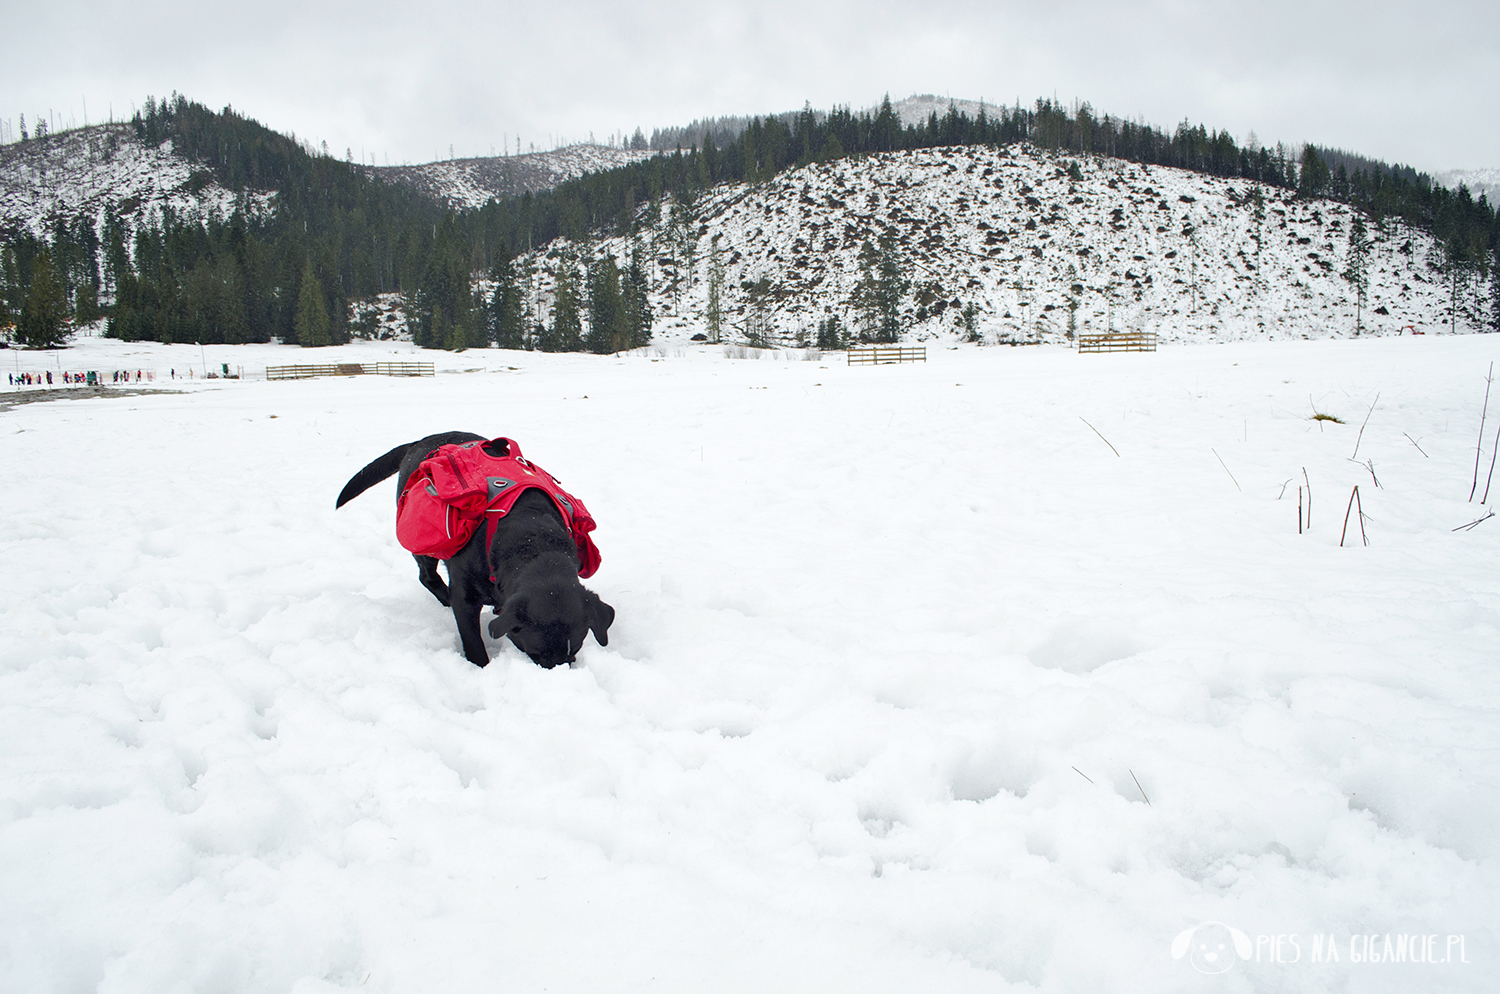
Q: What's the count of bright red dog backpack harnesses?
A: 1